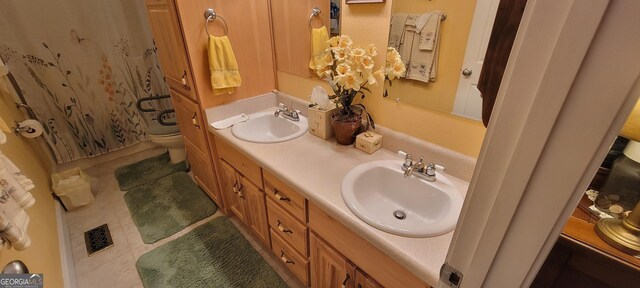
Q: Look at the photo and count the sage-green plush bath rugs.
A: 3